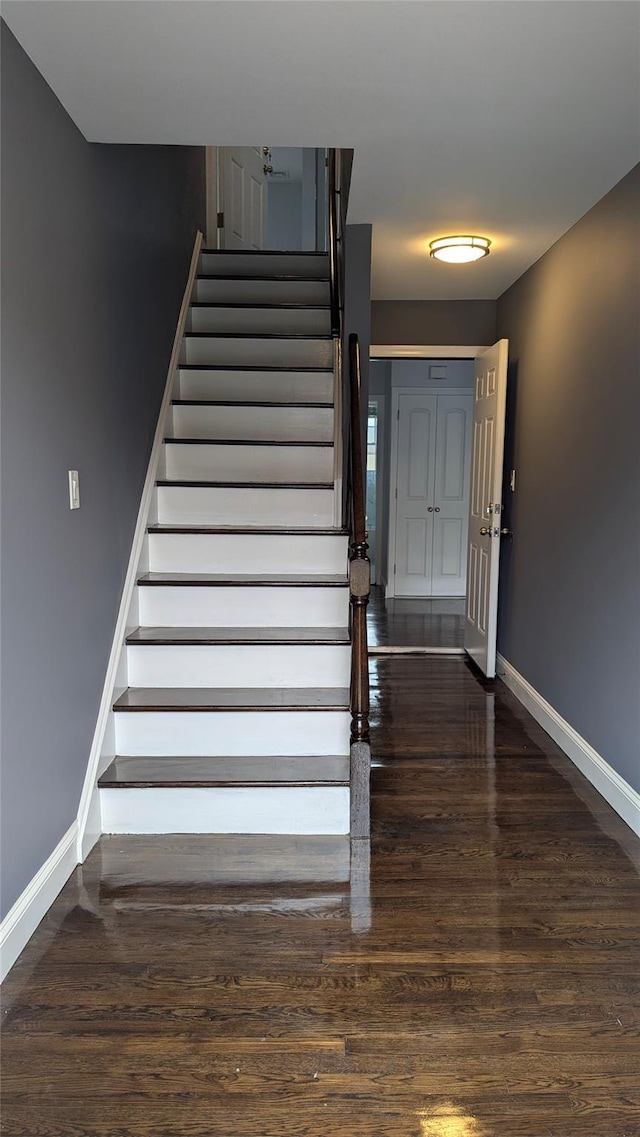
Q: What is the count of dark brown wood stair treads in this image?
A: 13